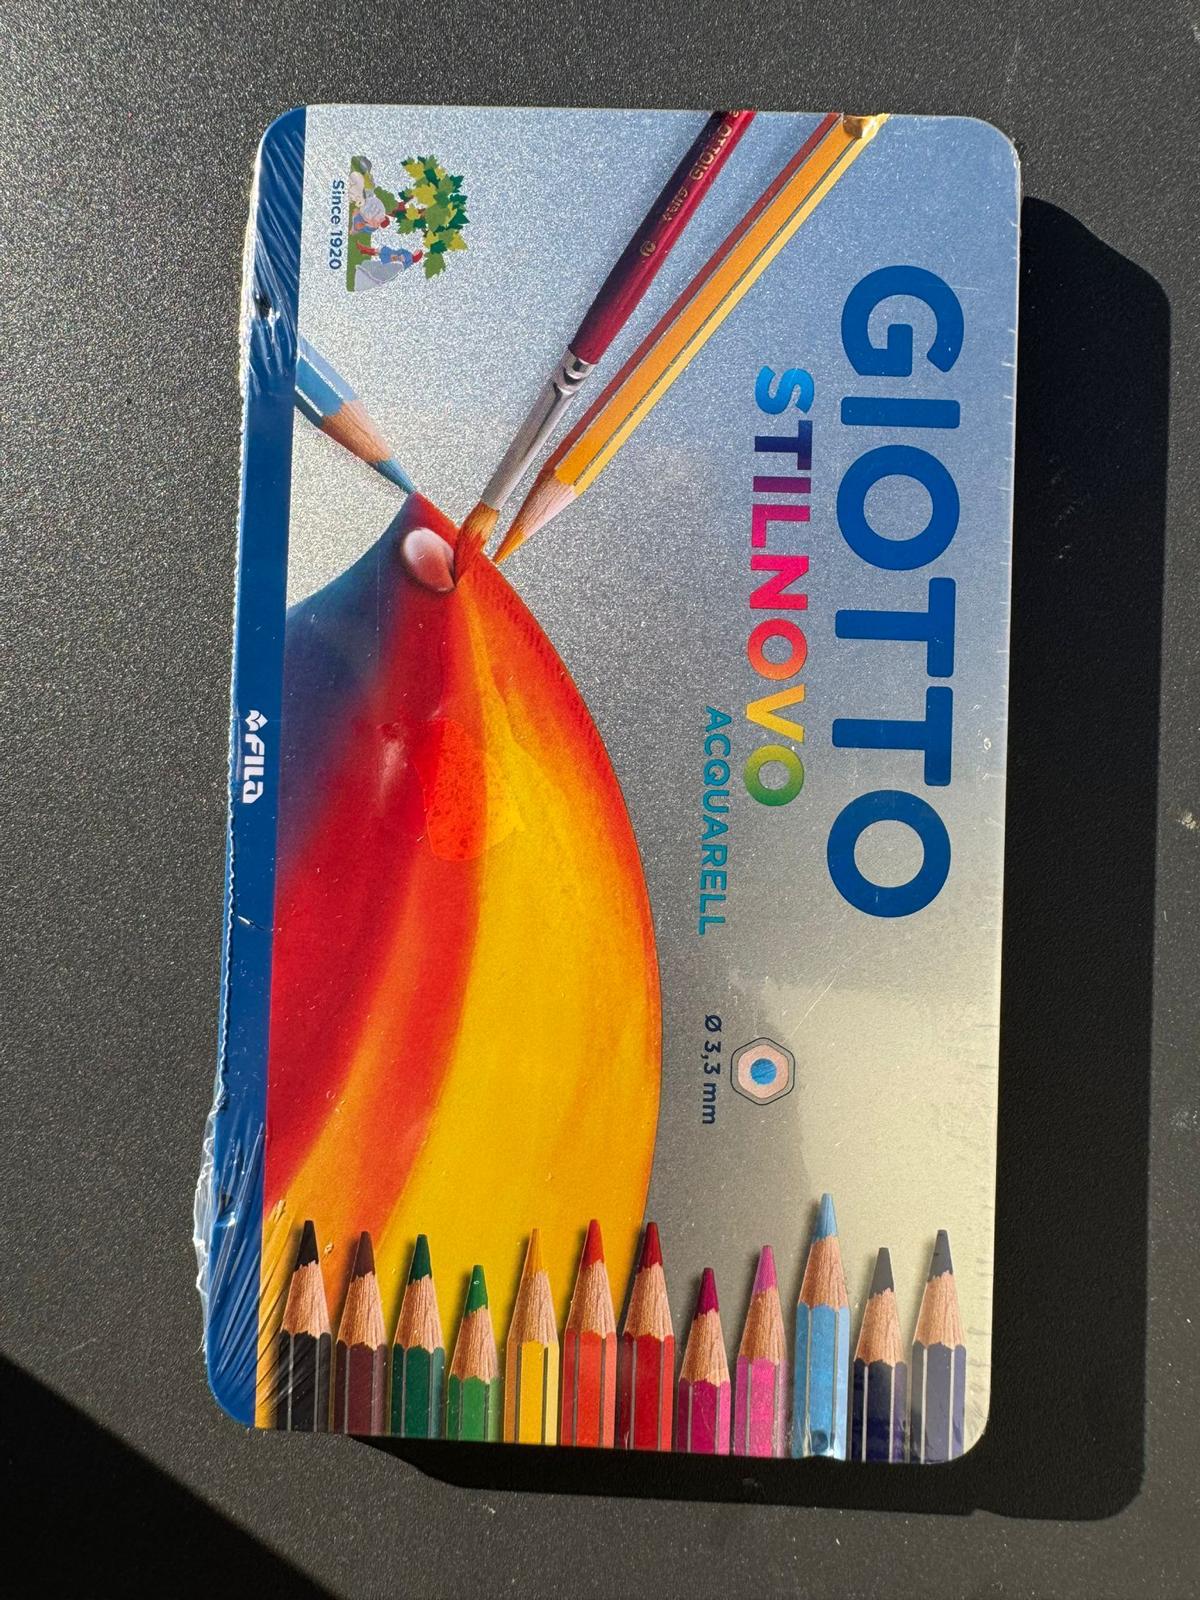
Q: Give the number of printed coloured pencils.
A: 14